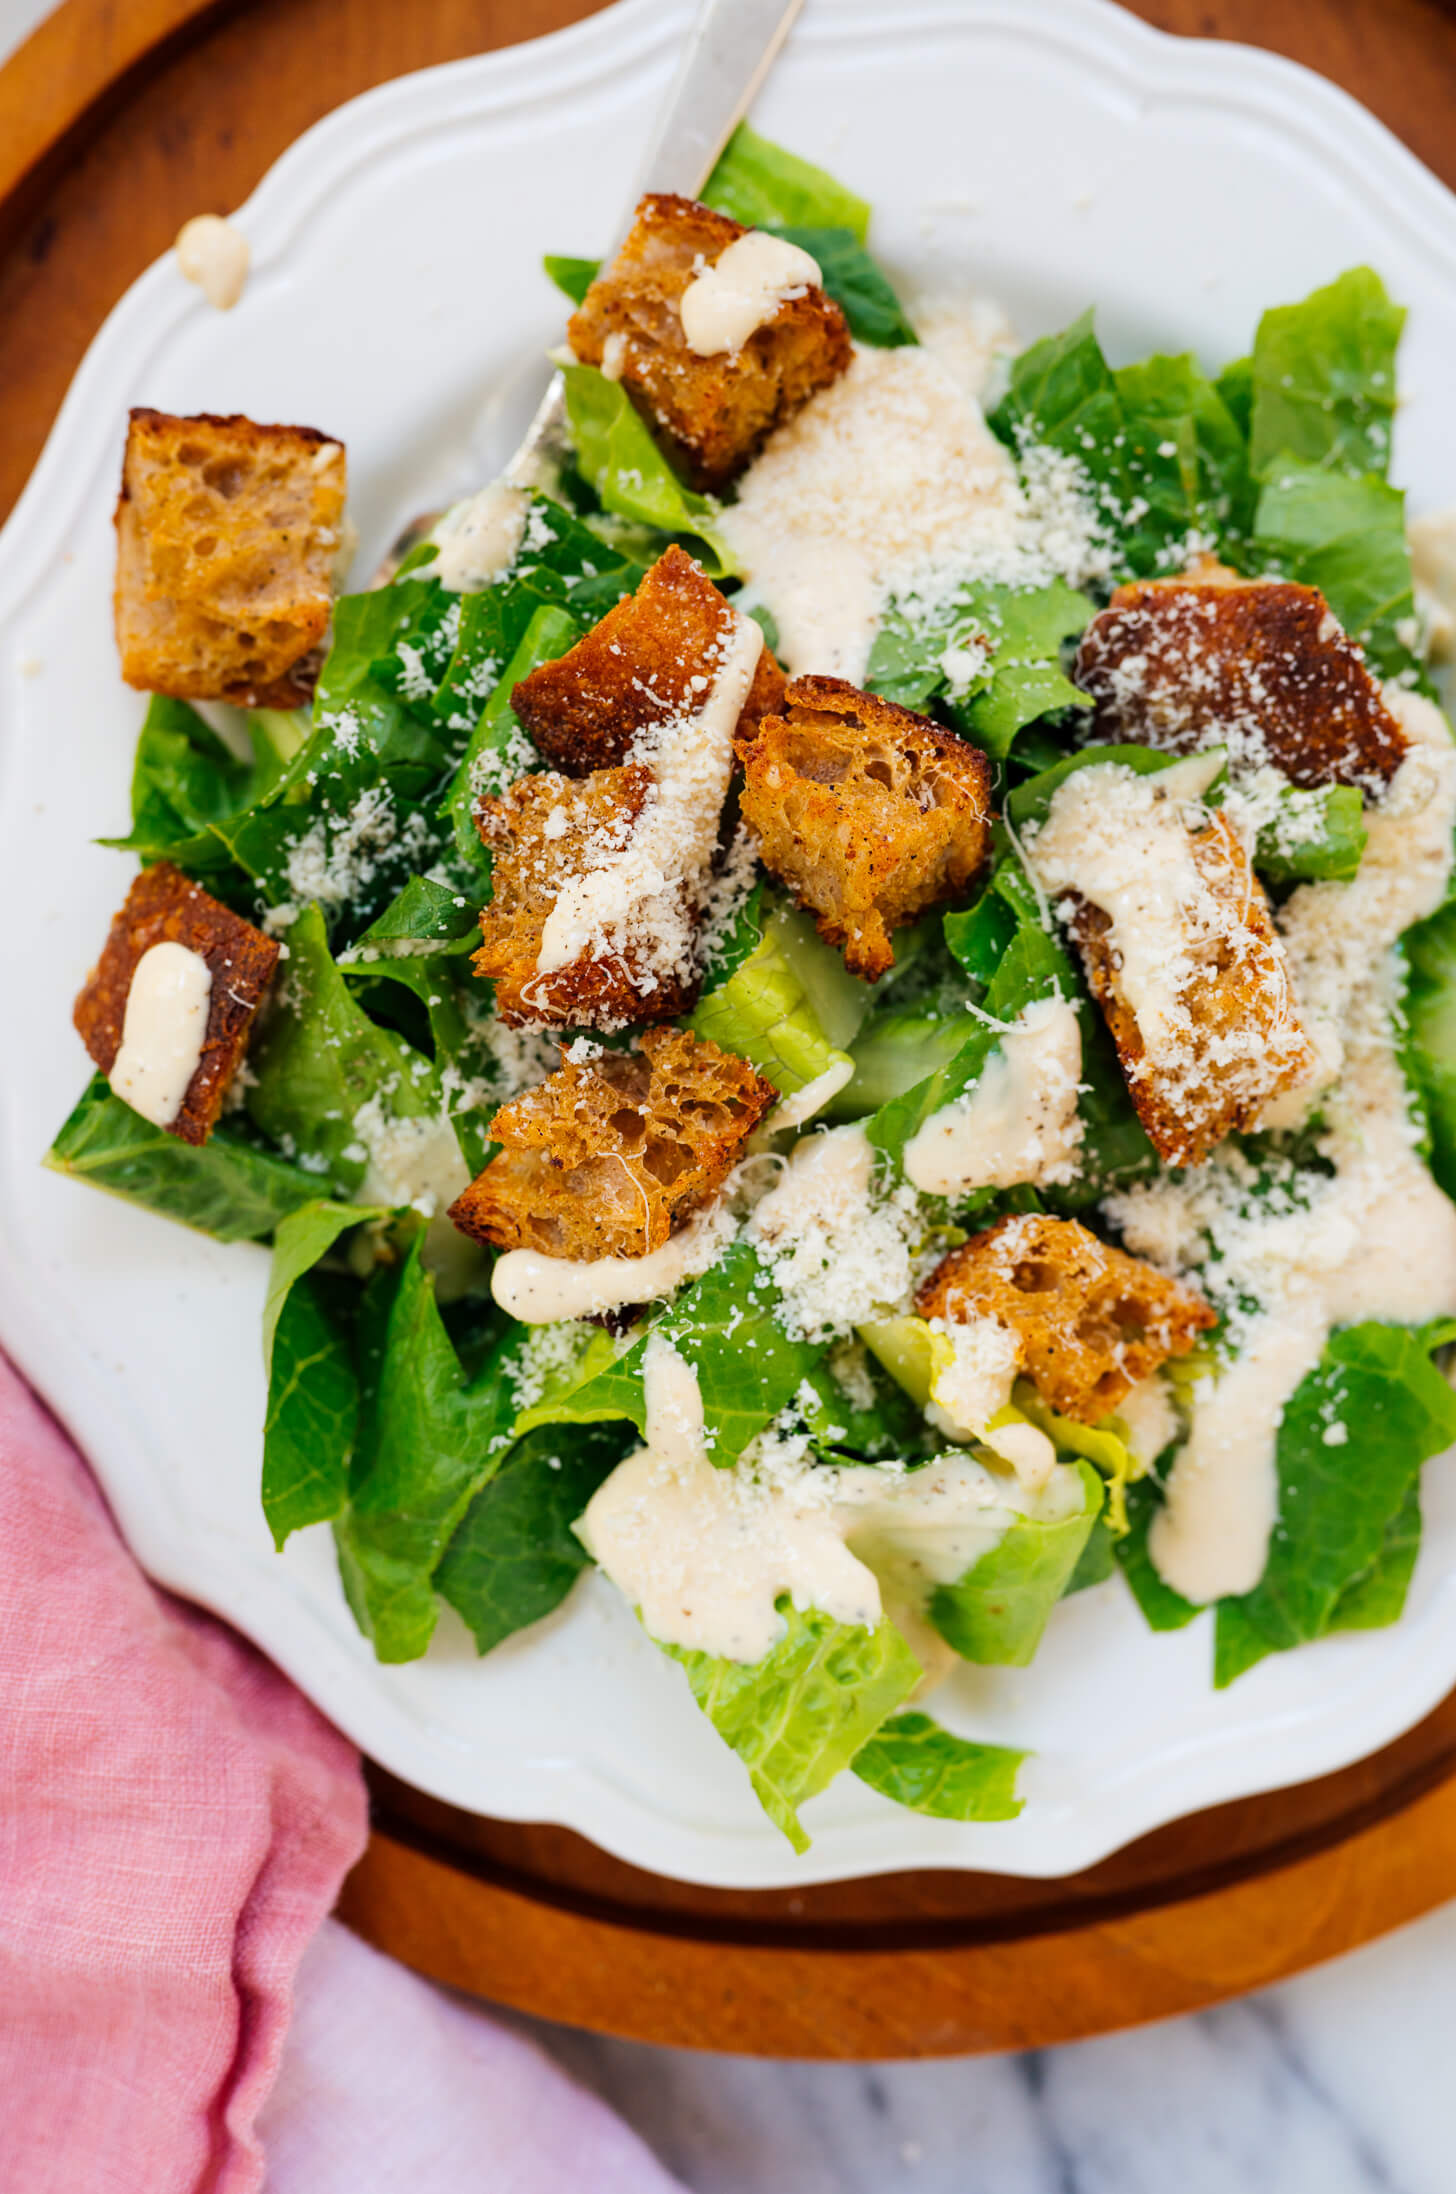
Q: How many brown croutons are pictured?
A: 10